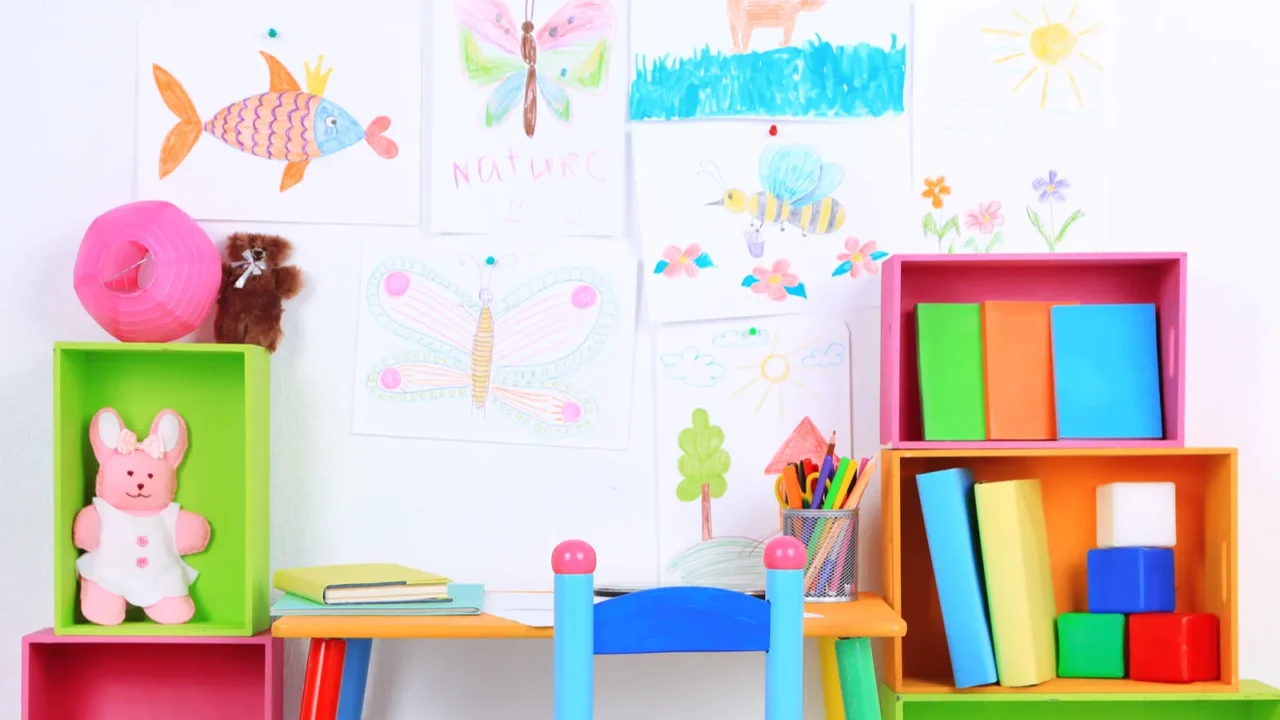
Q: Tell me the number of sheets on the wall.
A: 7